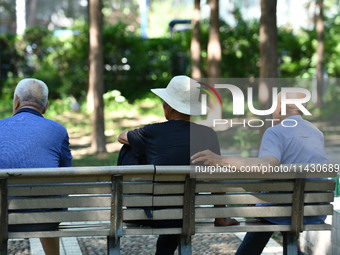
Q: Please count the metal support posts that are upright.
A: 4